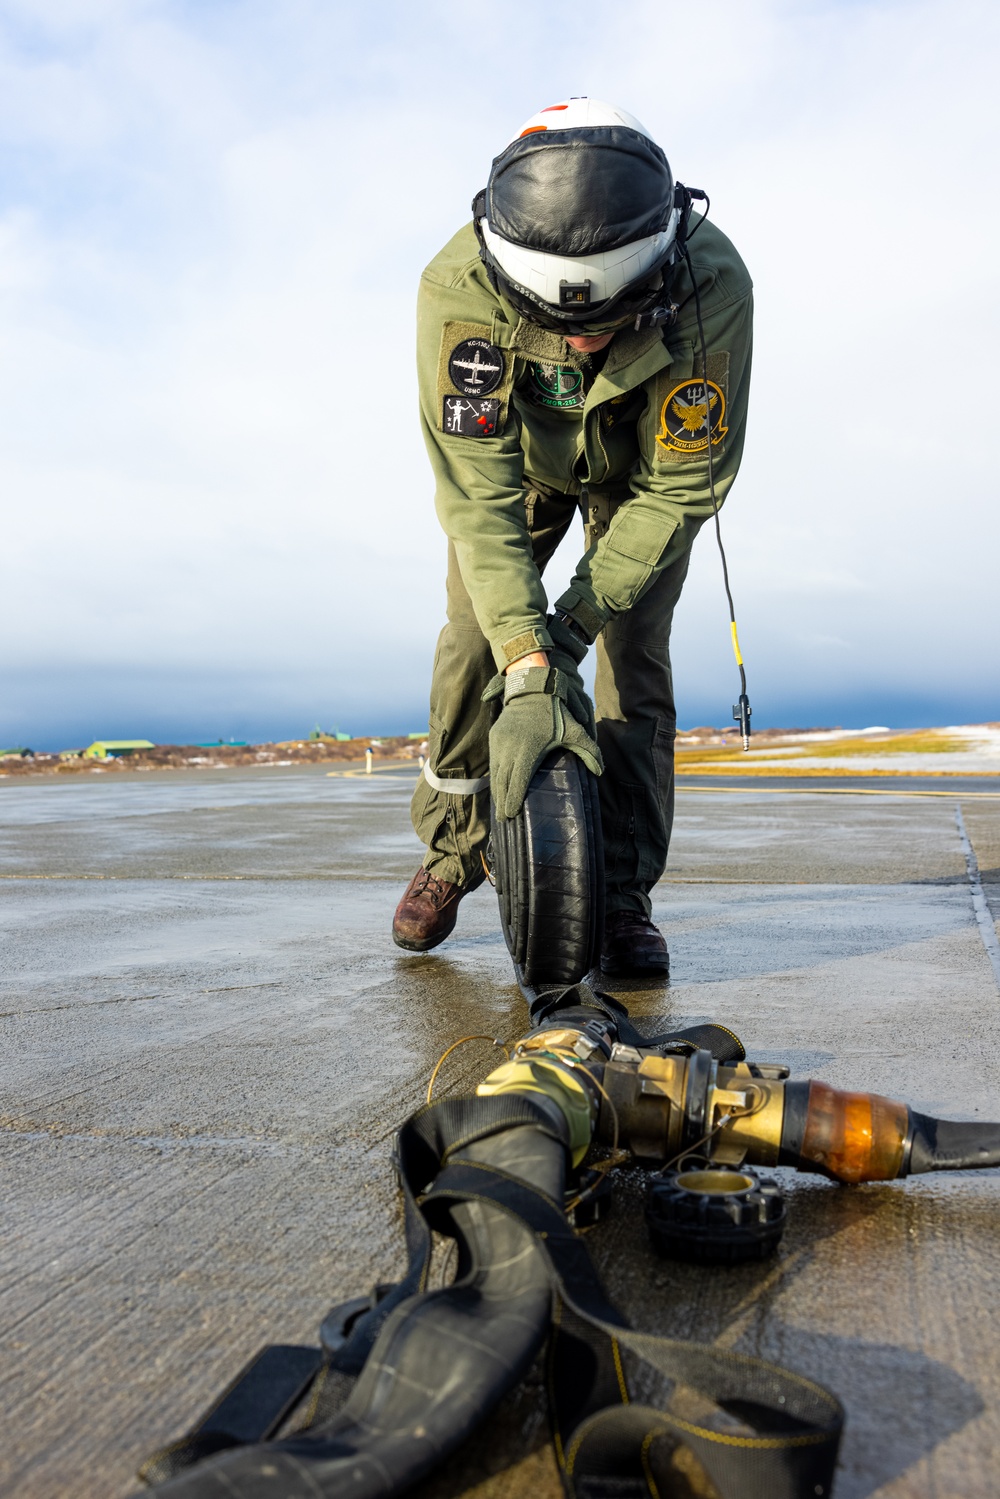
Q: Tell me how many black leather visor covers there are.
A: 1